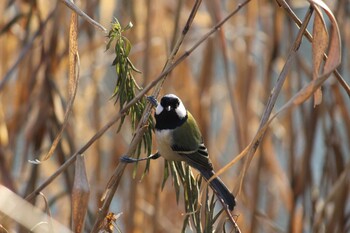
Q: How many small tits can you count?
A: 1